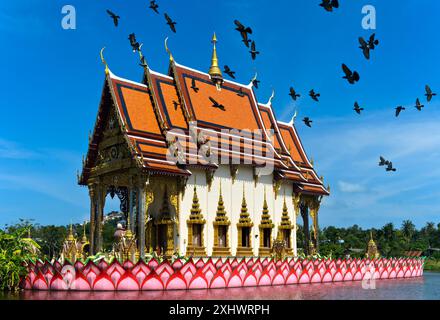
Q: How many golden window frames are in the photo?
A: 5